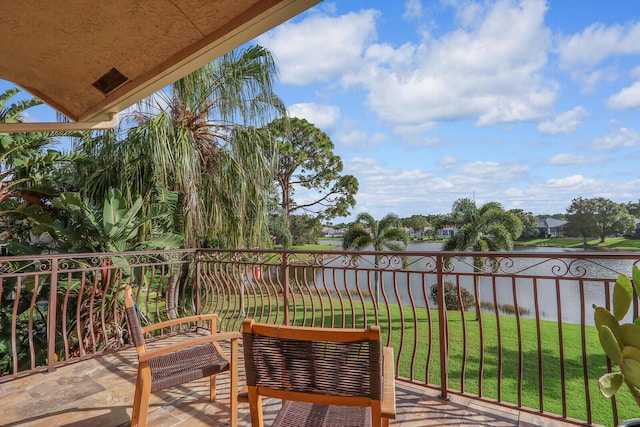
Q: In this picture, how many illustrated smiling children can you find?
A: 0